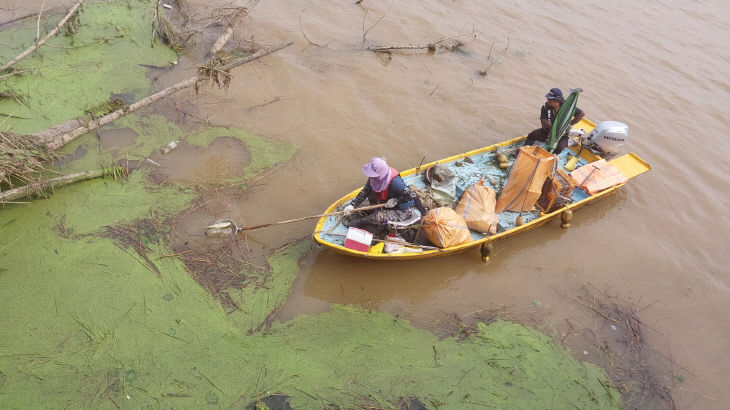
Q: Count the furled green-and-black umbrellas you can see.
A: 1